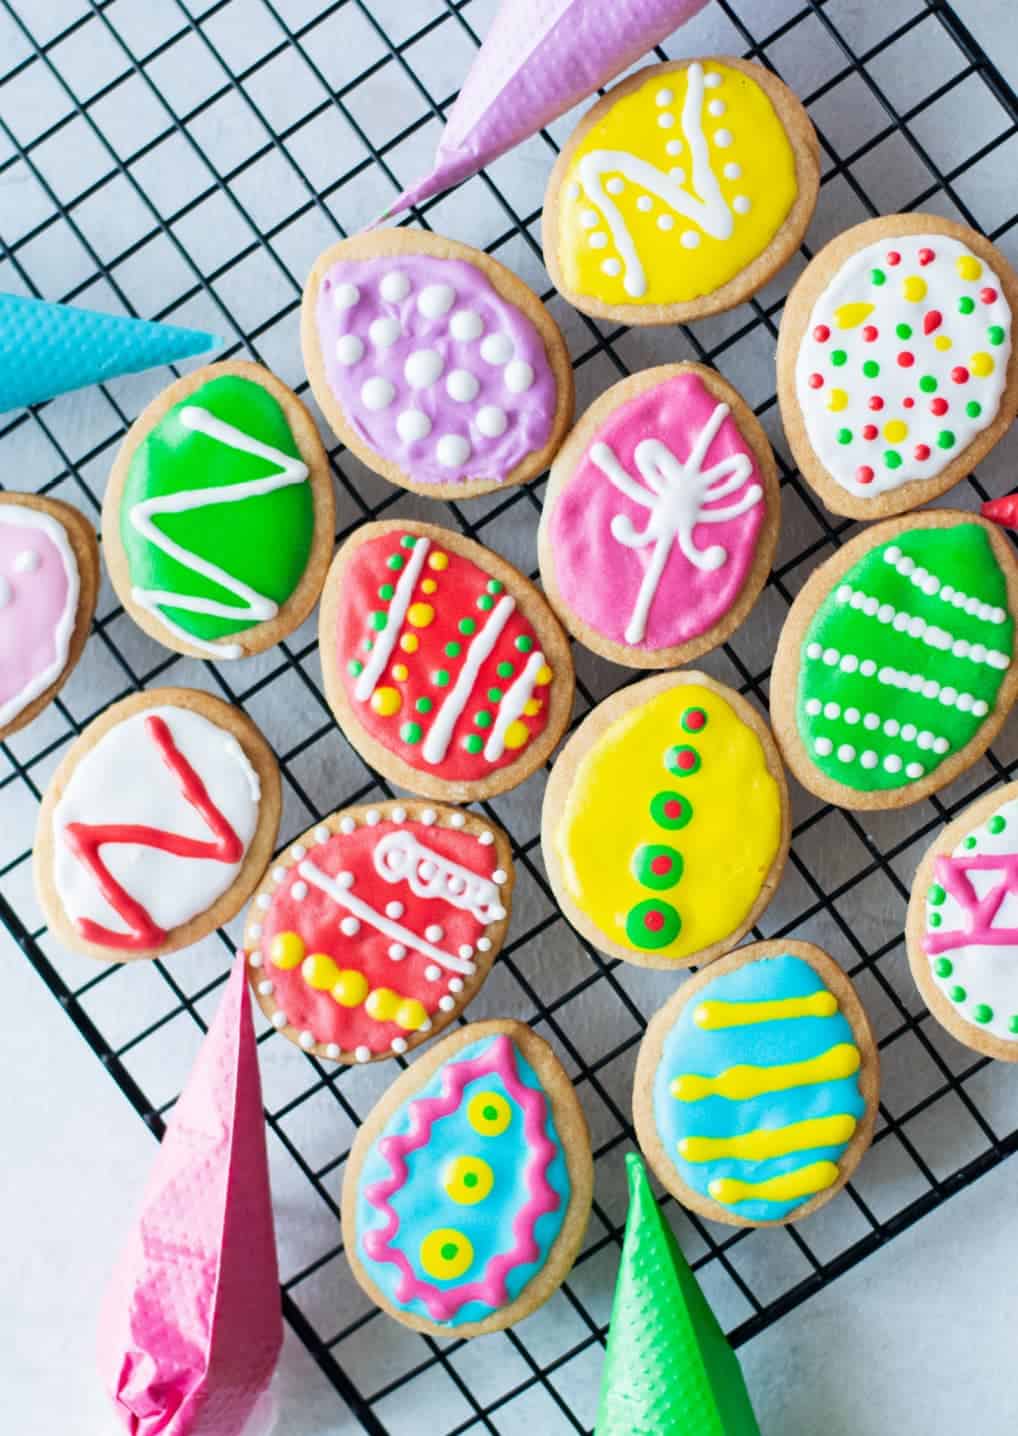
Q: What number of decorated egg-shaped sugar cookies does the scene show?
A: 14